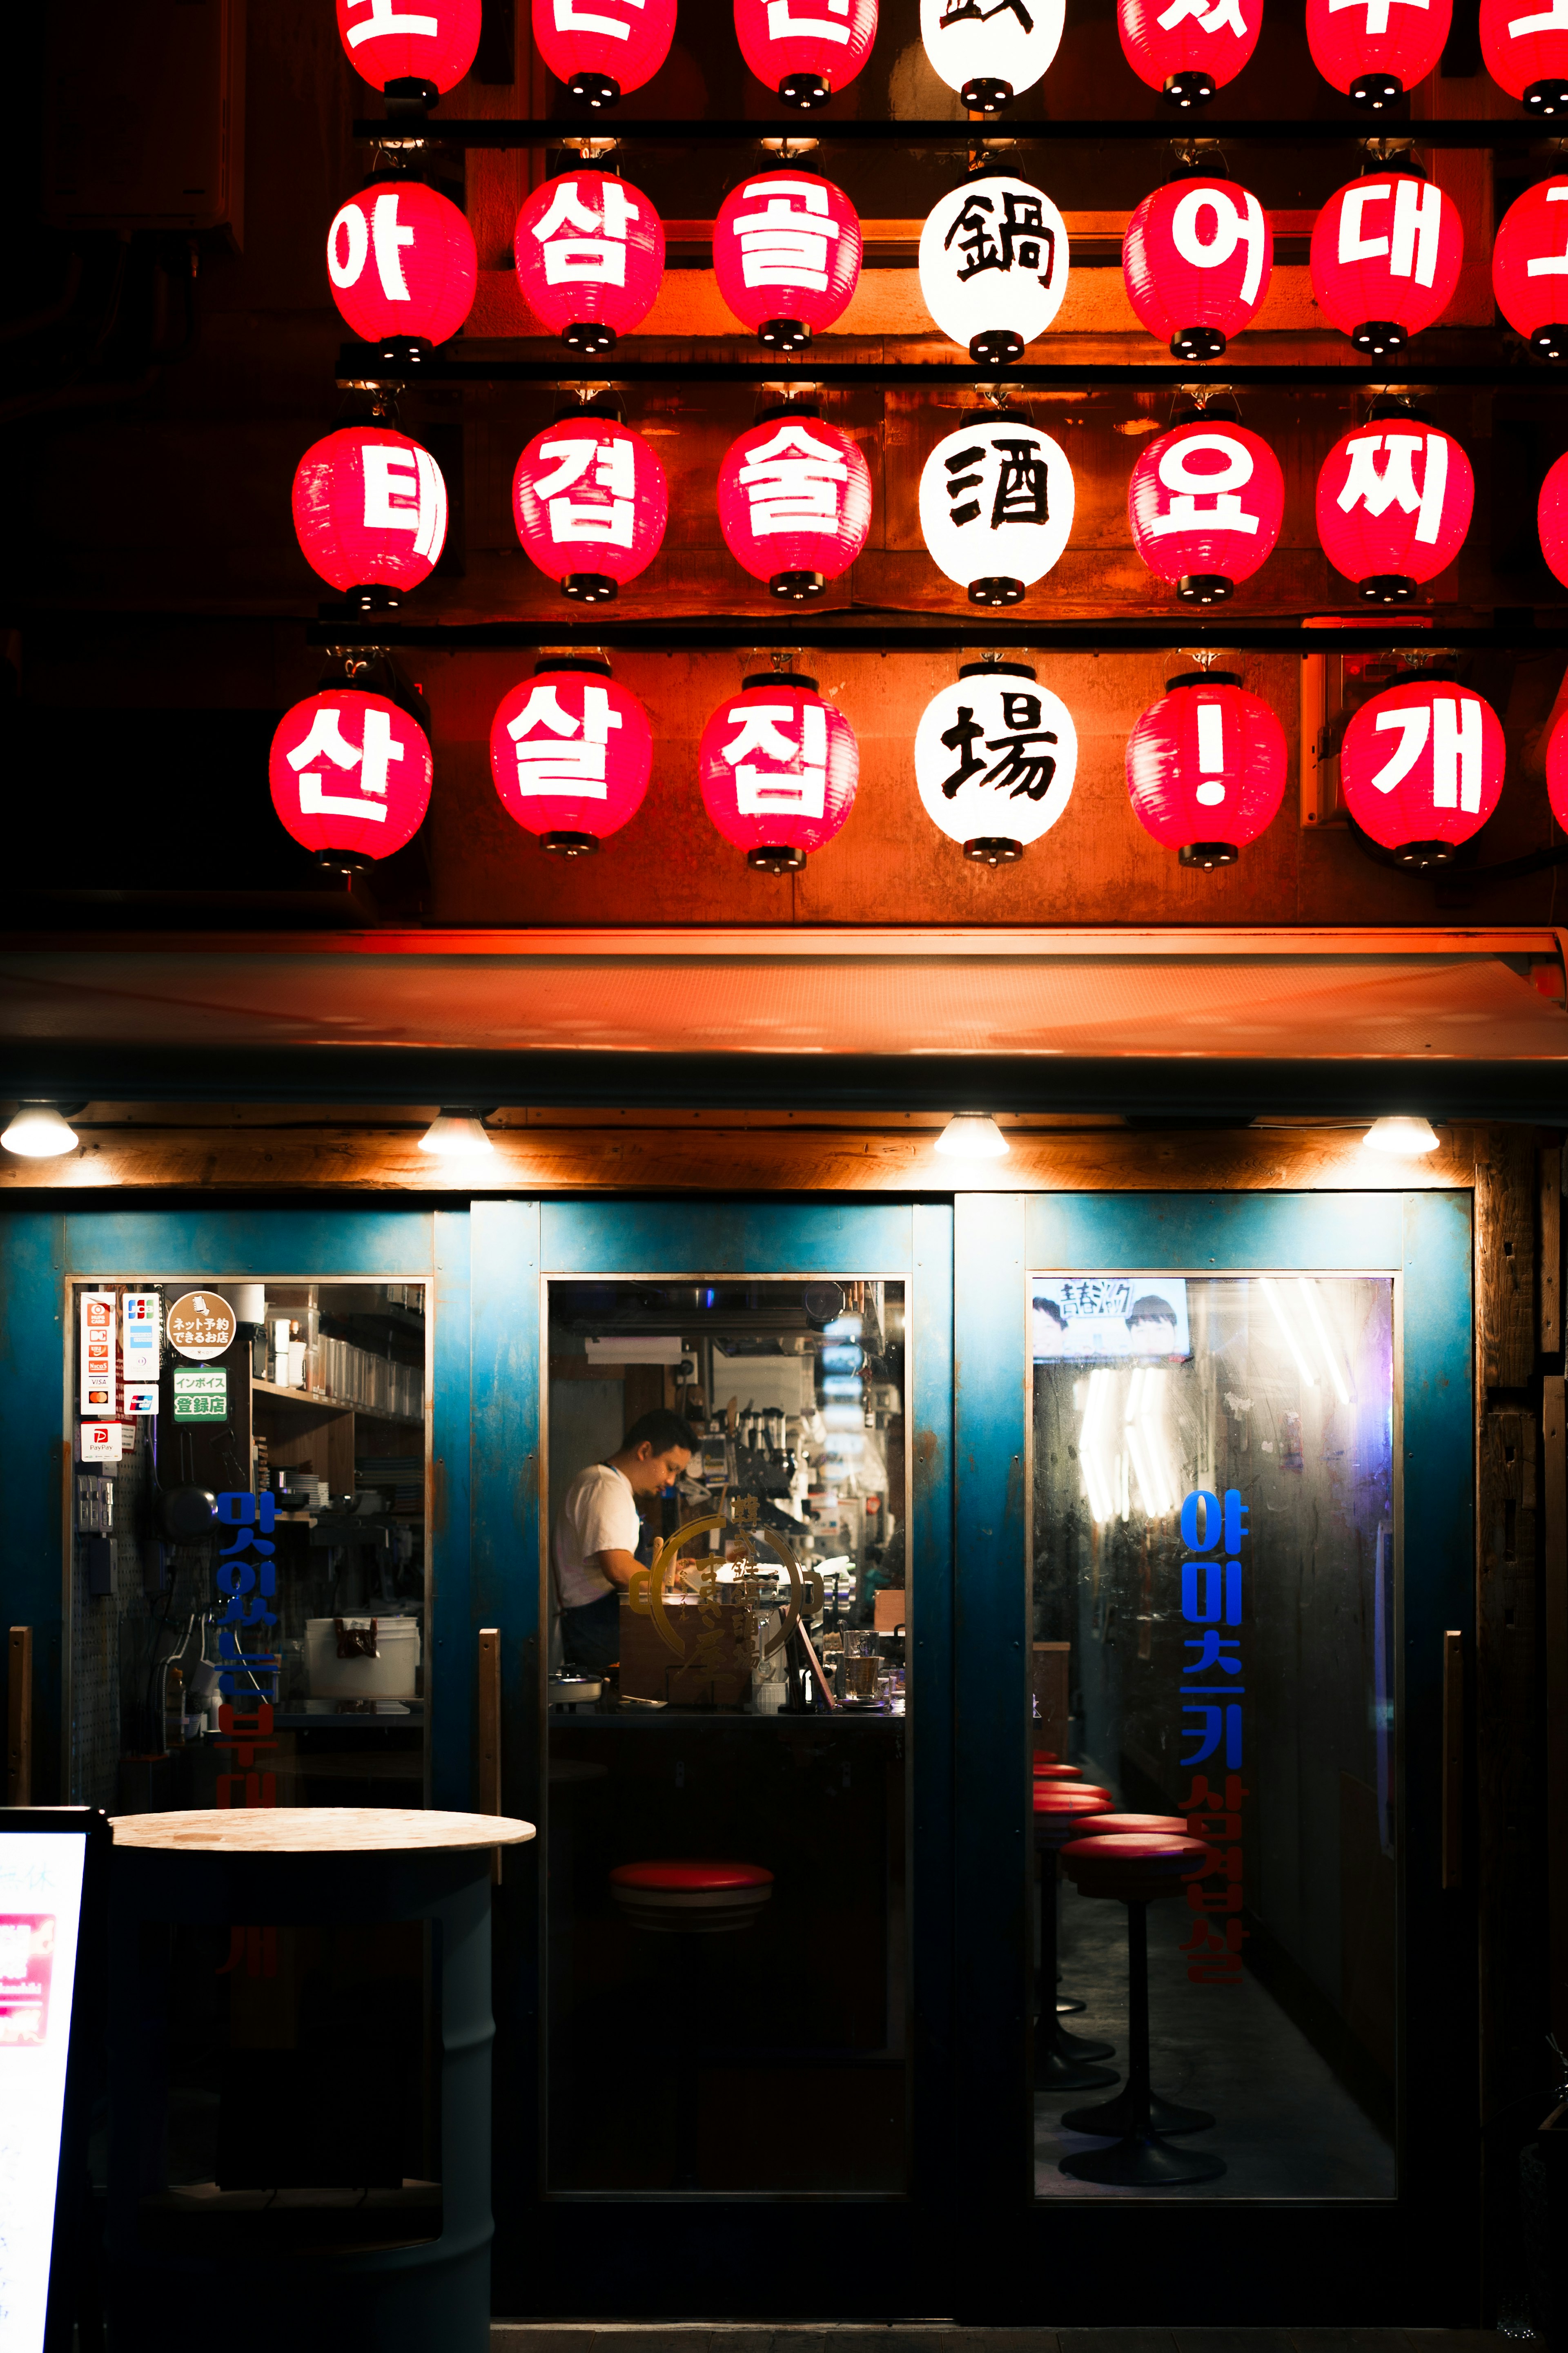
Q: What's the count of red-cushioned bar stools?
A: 7